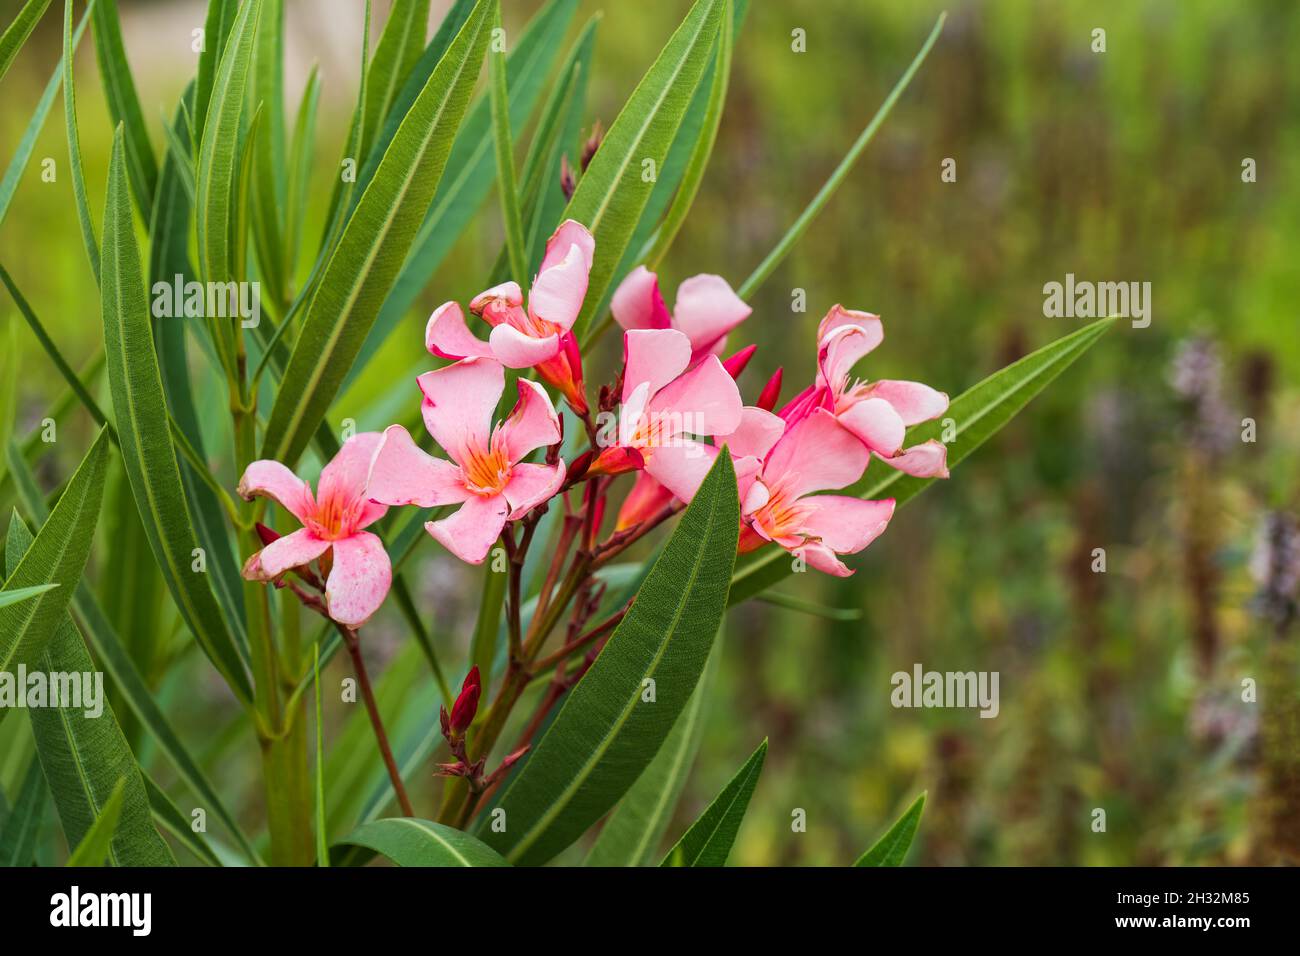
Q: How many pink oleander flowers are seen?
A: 7